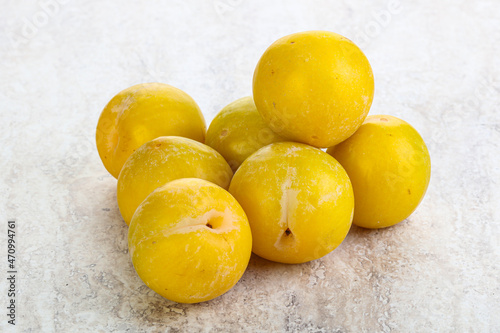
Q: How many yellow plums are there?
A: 7